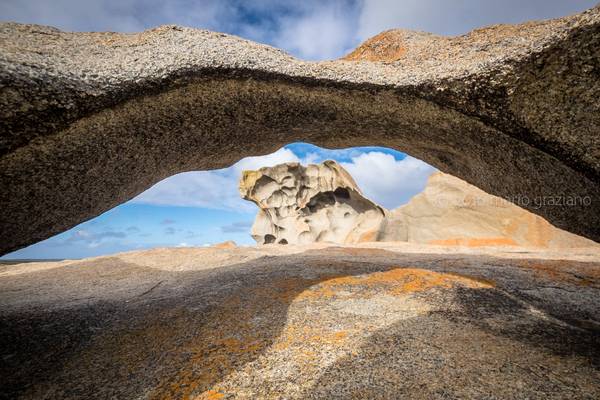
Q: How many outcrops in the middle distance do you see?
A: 2